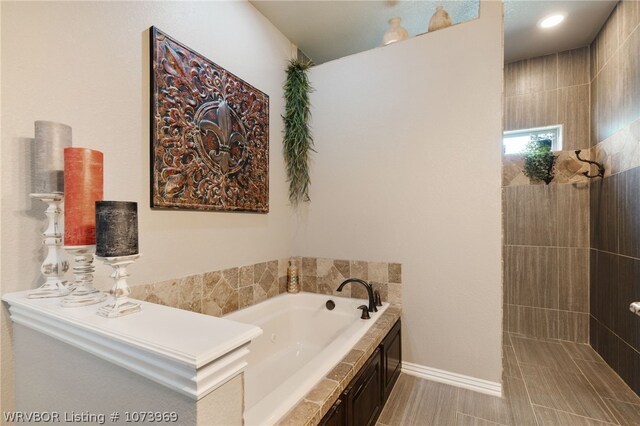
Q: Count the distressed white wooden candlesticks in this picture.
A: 3